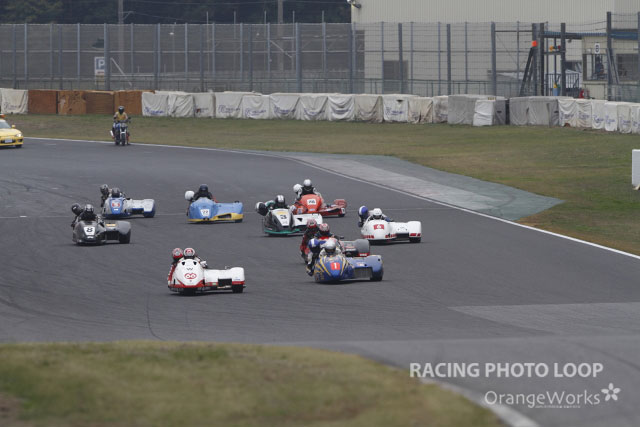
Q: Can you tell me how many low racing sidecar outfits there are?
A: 9